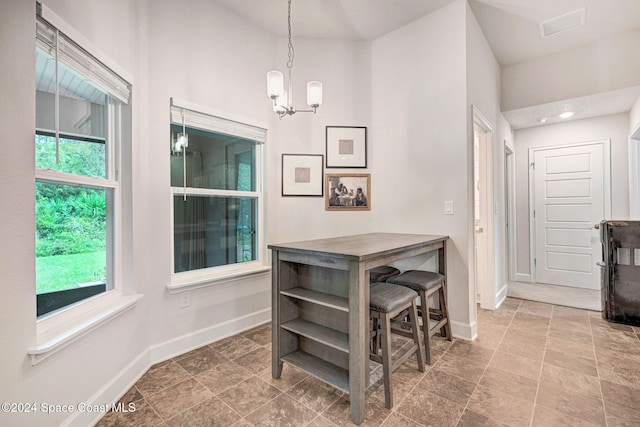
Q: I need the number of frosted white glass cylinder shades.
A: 3